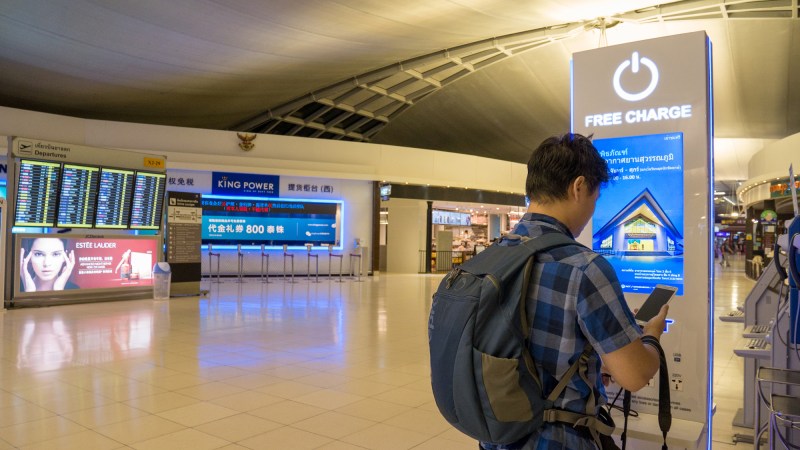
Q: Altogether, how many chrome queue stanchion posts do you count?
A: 14